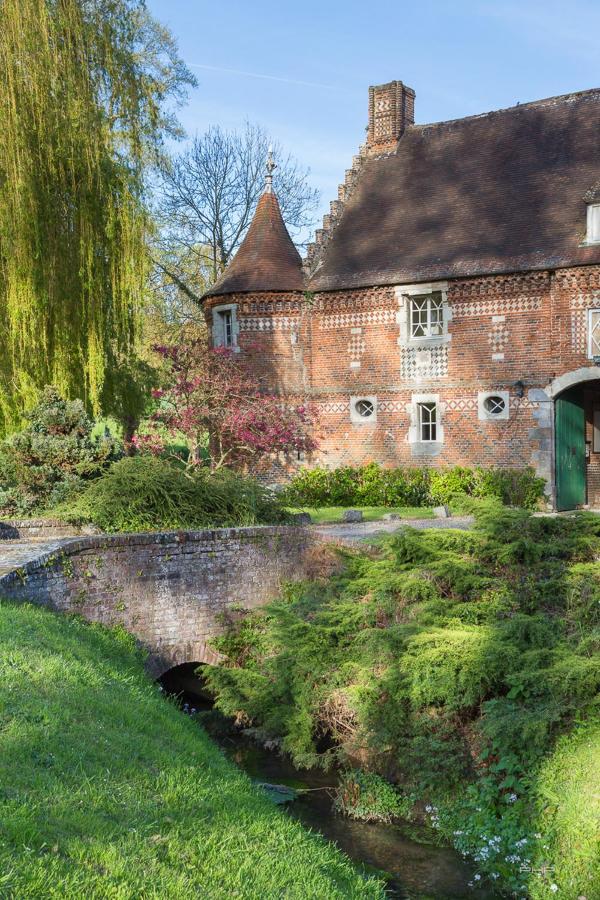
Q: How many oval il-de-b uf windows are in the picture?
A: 2